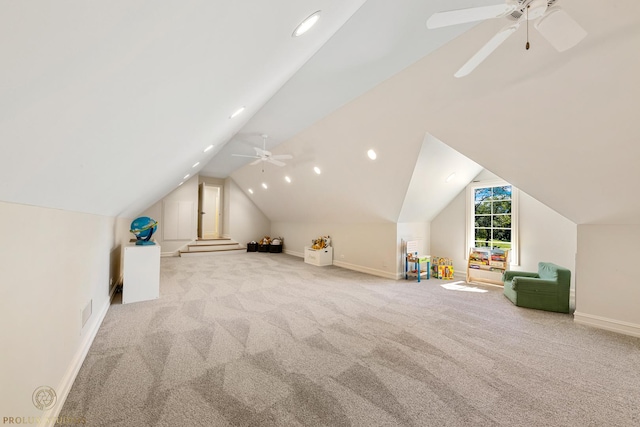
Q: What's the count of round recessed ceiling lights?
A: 12